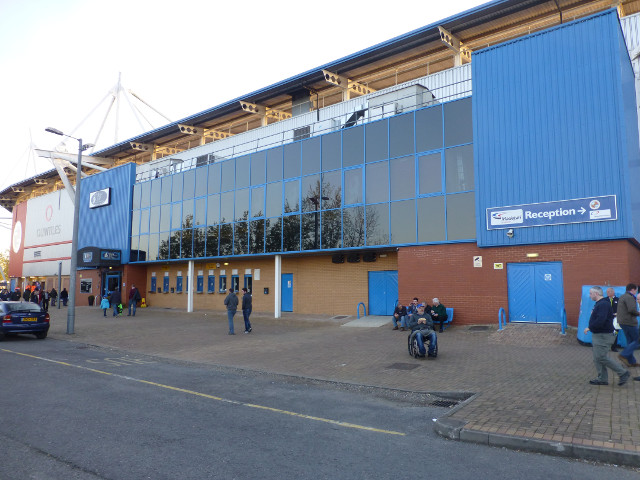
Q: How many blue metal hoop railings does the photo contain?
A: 4